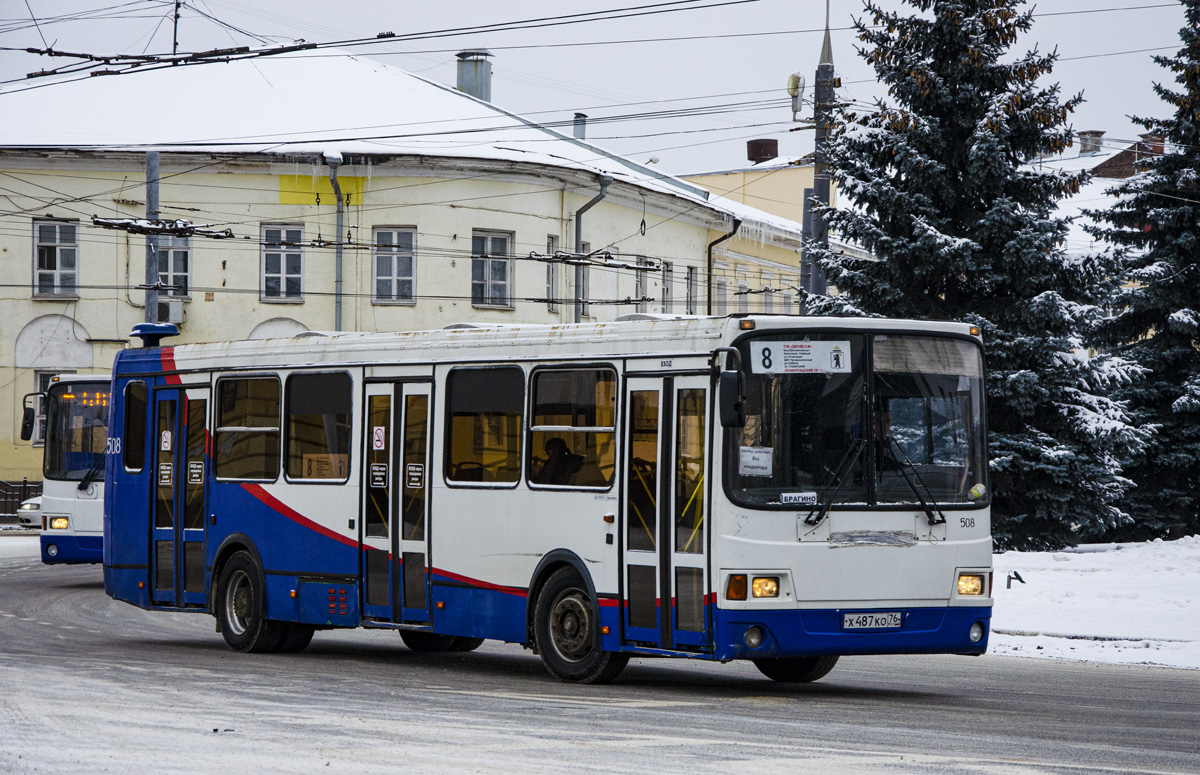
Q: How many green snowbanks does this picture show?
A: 0